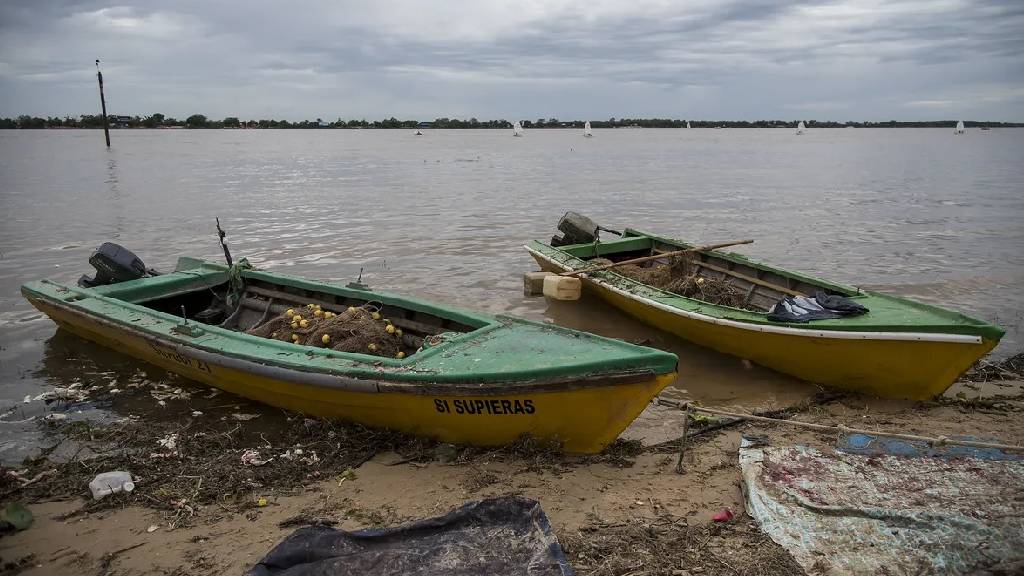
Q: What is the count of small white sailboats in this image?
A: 5